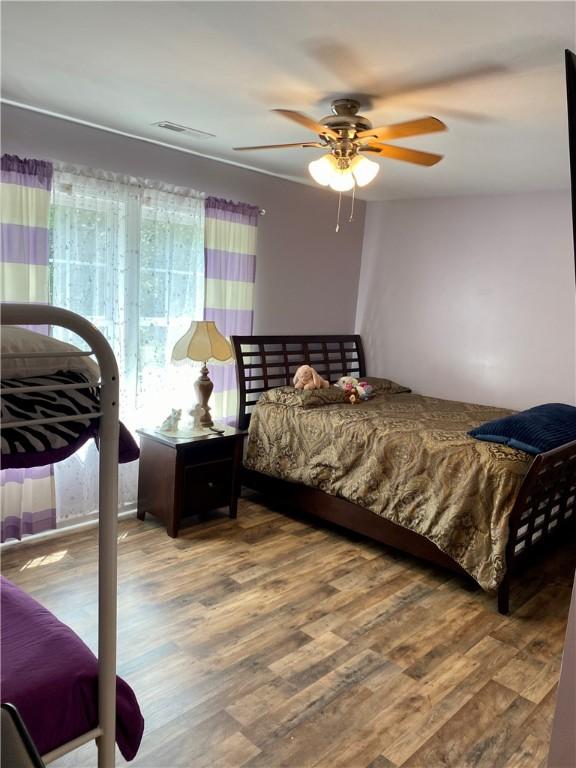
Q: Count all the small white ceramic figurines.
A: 2